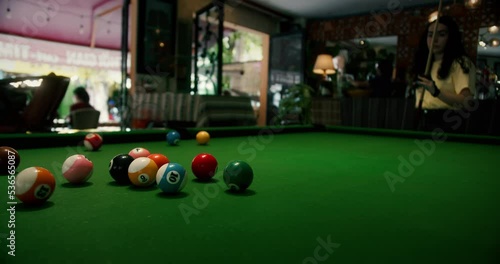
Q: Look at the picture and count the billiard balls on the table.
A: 13